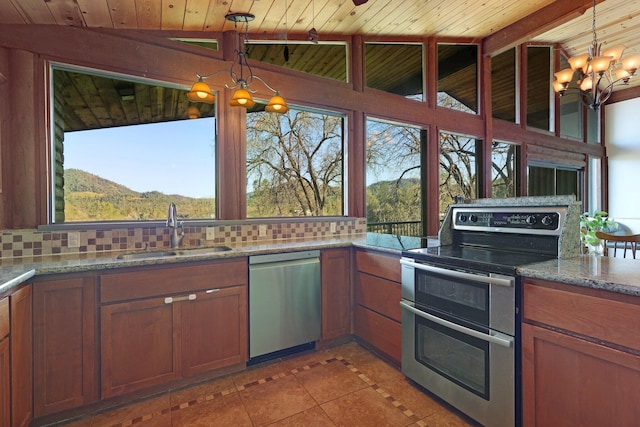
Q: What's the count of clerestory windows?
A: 8